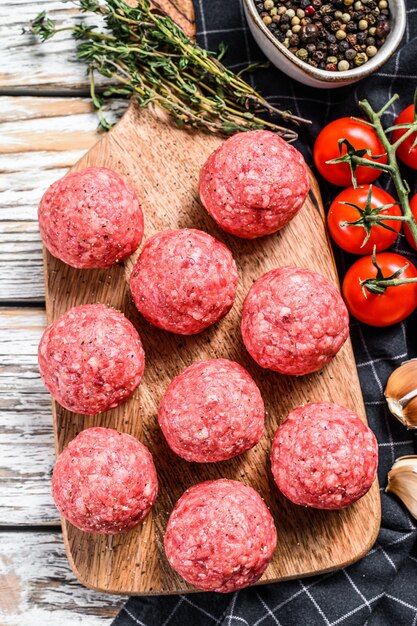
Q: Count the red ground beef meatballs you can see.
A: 9